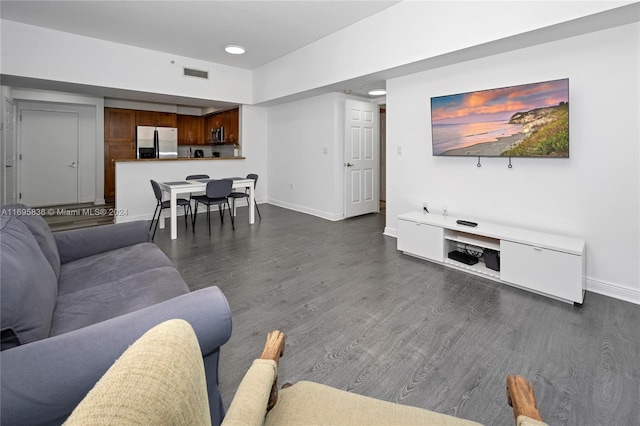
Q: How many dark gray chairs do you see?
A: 4